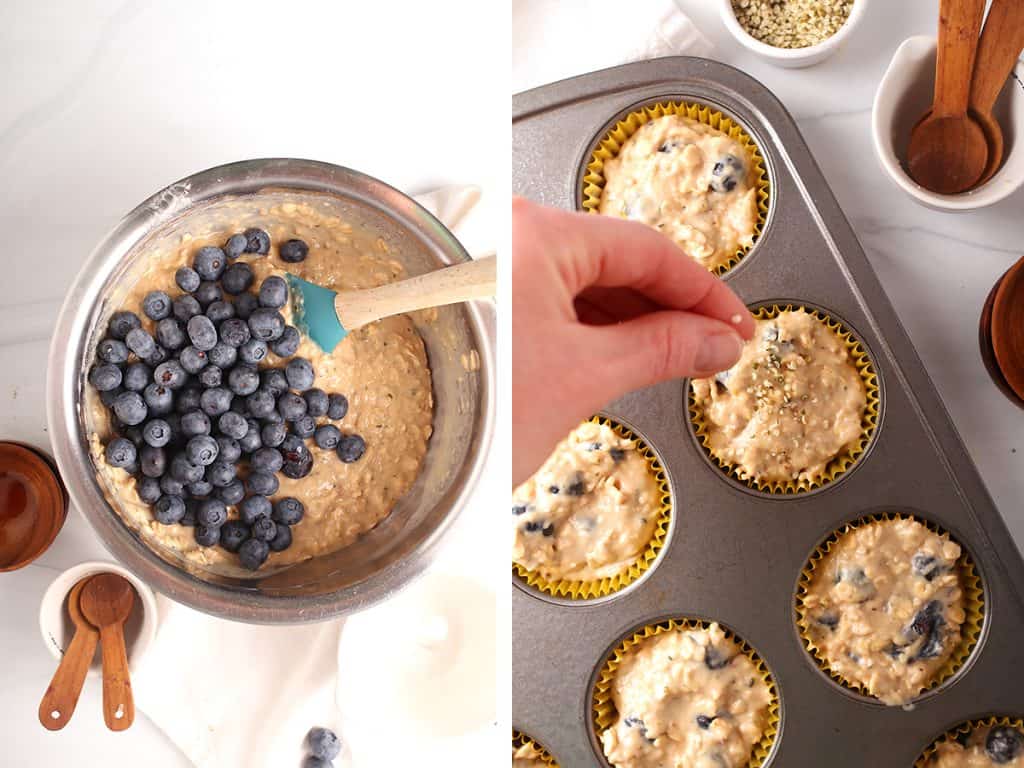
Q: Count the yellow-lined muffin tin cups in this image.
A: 7